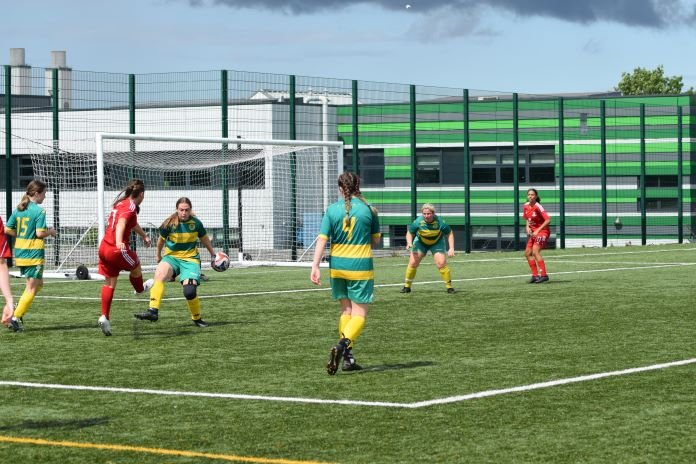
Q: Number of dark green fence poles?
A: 13